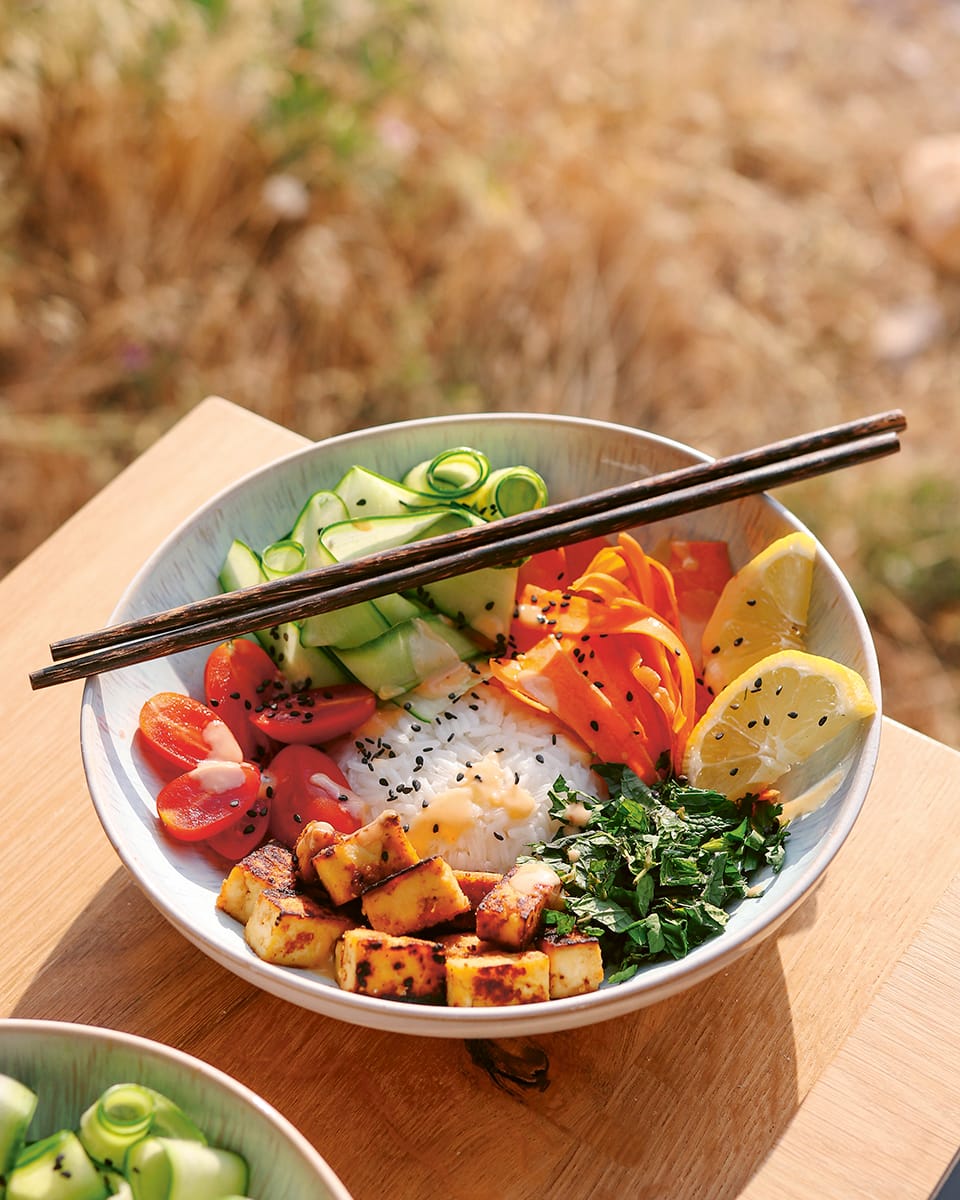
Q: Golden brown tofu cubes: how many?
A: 11